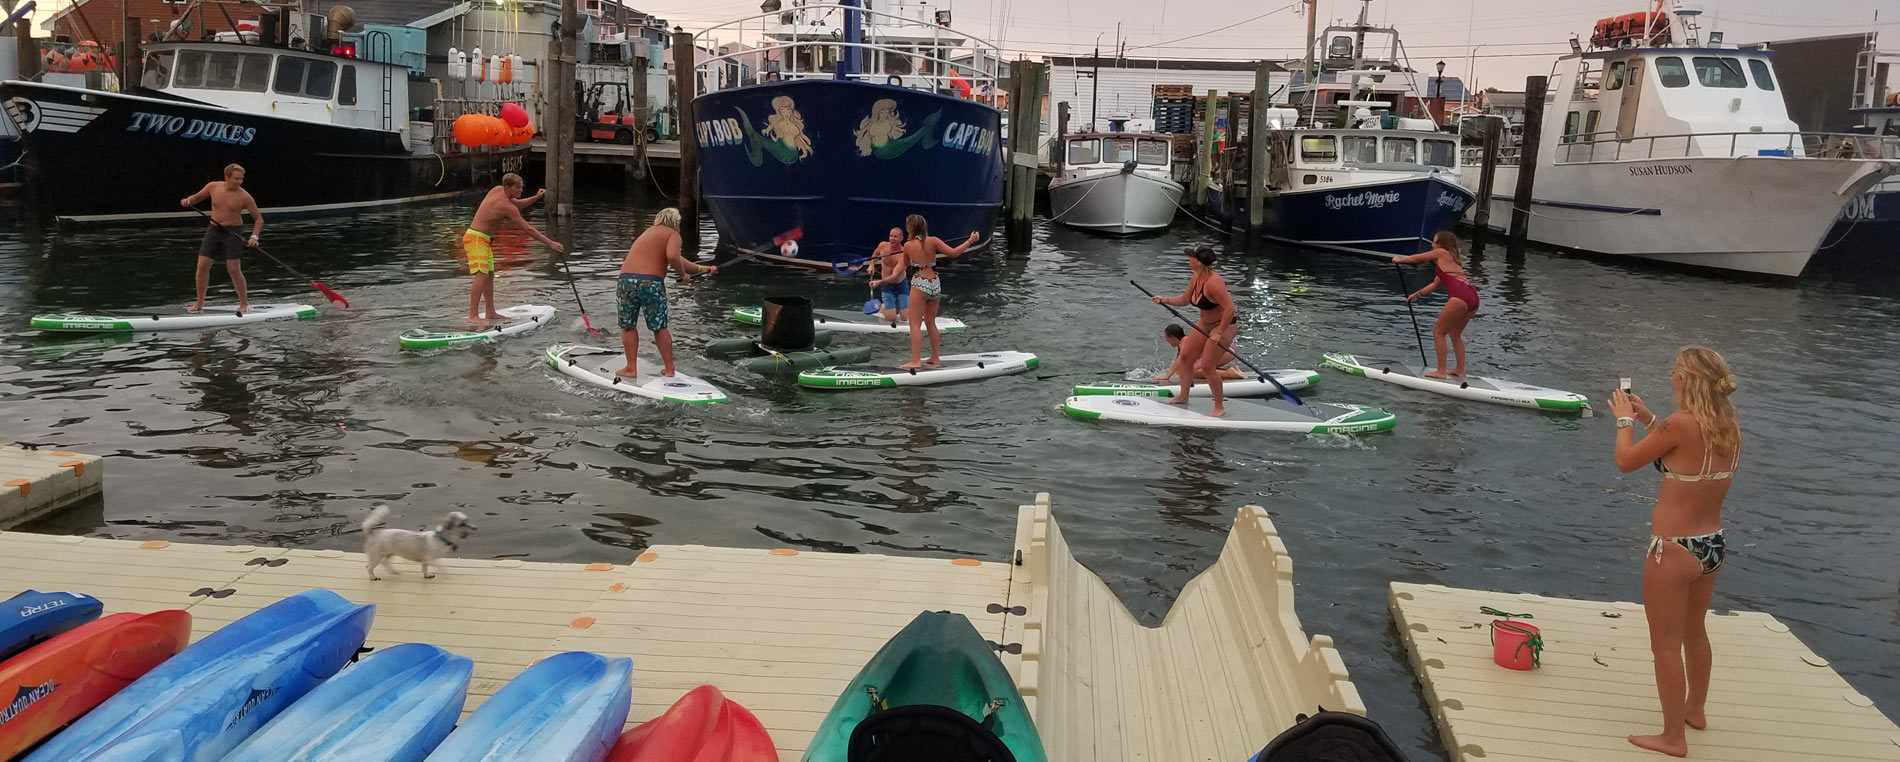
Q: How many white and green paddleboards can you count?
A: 8